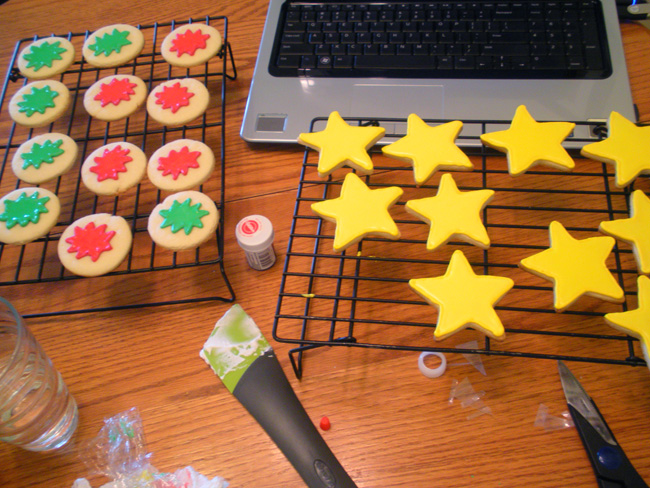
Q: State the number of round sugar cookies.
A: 12